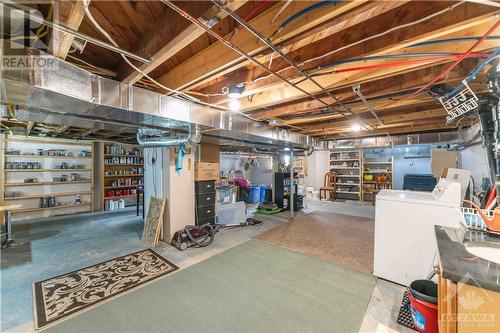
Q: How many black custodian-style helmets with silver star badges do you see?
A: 0